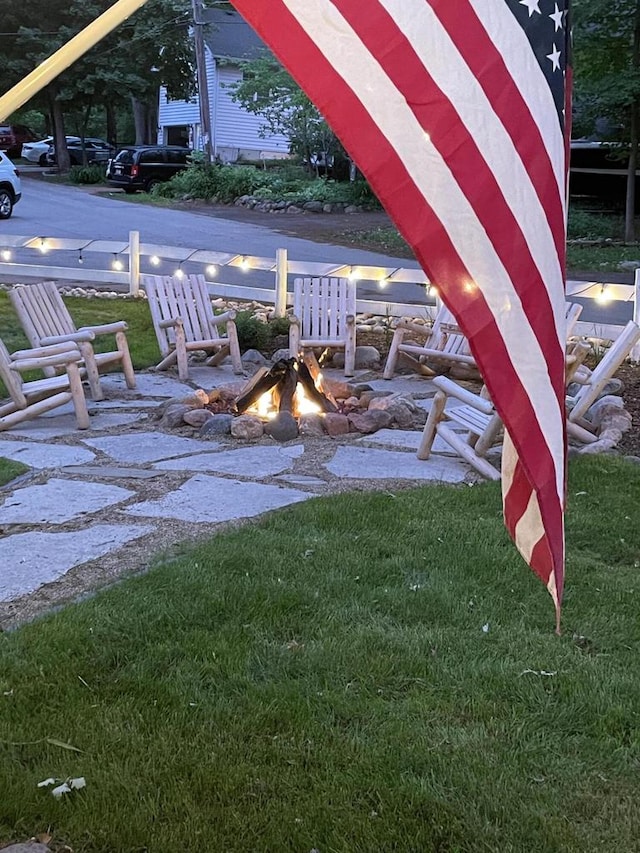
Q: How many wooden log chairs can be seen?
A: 7